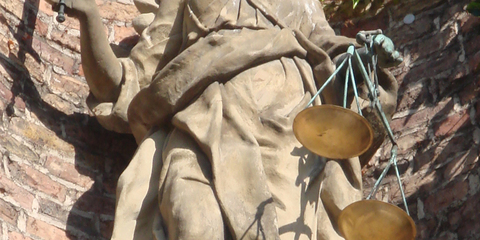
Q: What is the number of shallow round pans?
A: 2